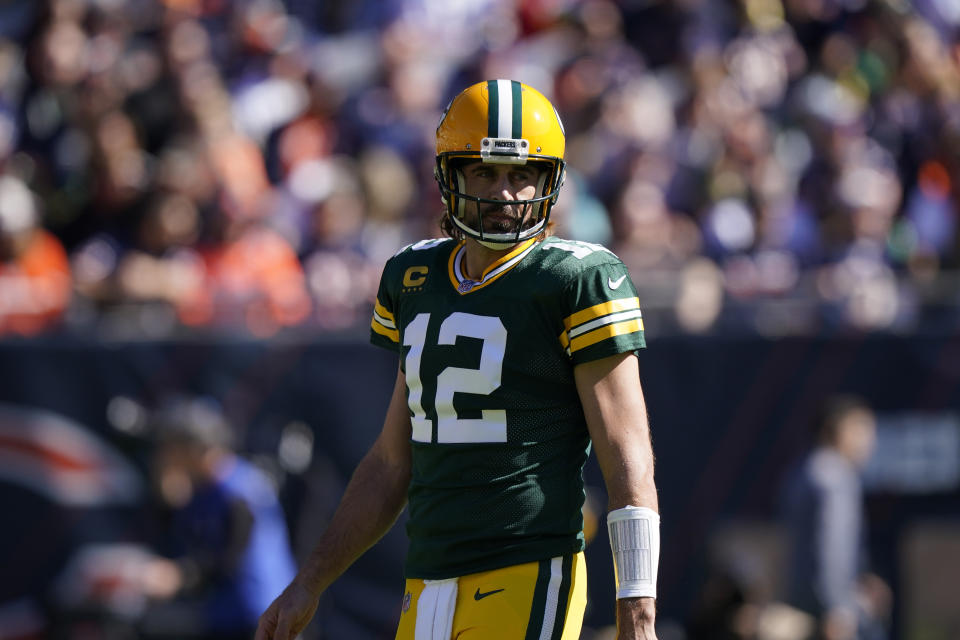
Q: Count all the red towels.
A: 0